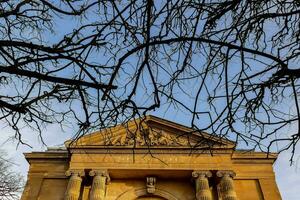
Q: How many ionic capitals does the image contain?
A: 4